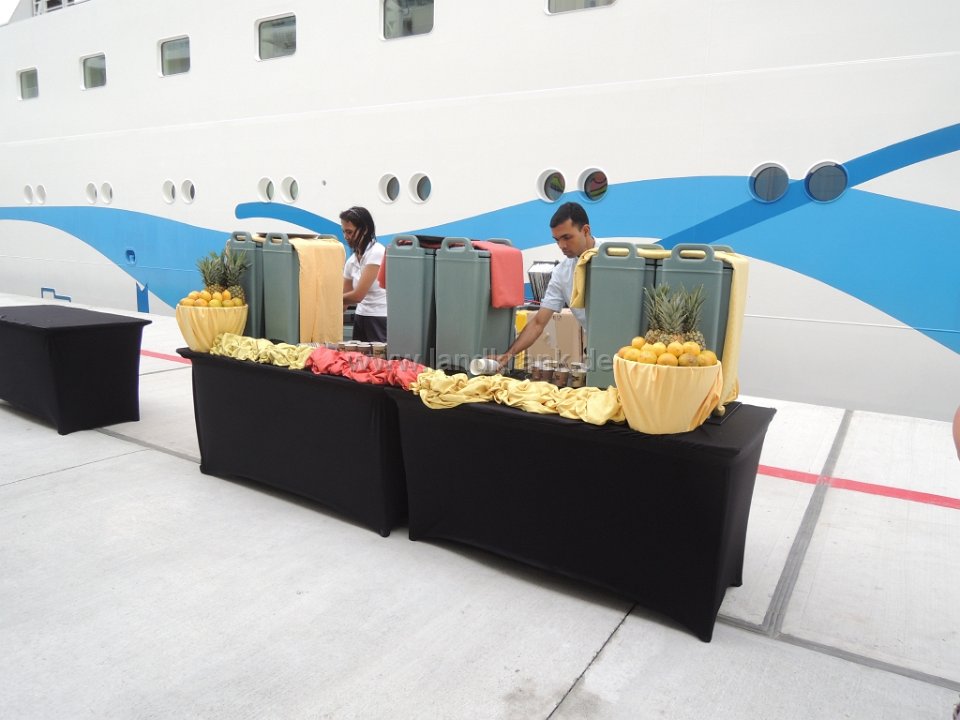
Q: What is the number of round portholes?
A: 14